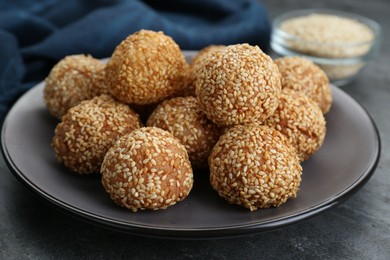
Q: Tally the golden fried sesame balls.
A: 10